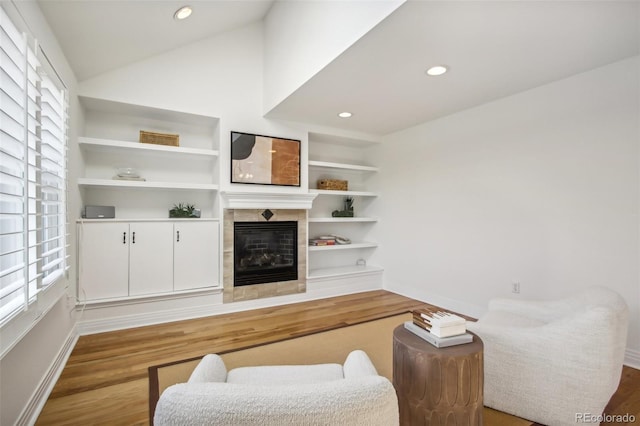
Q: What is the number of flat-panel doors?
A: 3